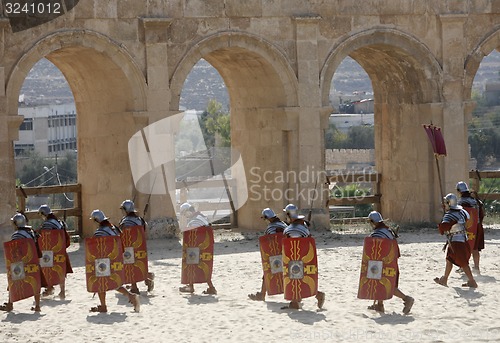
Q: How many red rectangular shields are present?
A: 9